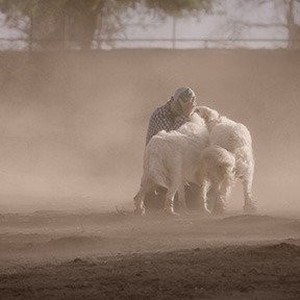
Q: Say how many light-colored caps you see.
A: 1